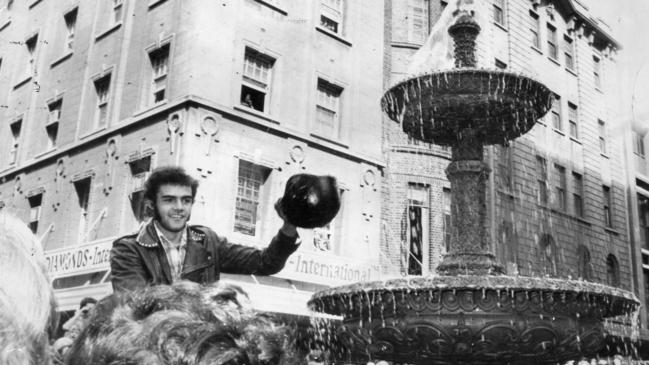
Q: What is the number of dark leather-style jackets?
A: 1